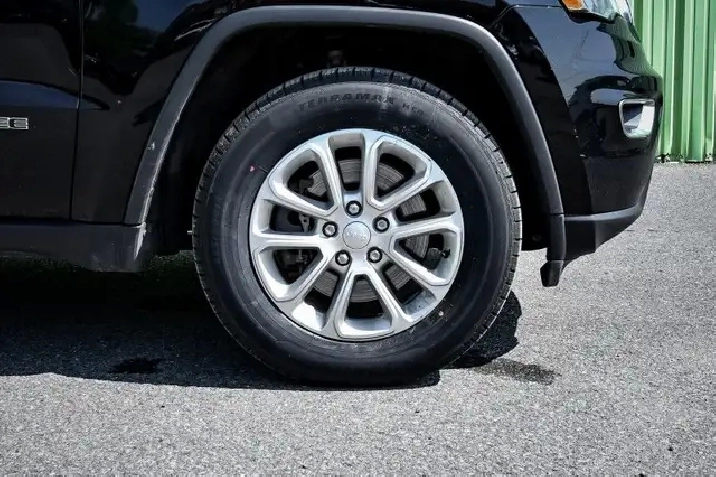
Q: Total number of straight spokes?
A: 10